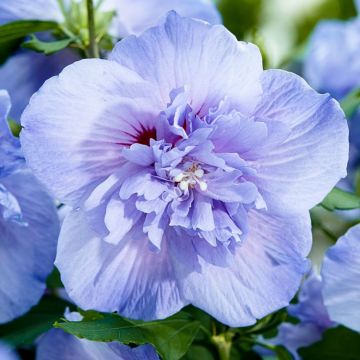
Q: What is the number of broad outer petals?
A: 5